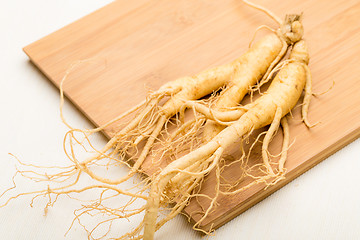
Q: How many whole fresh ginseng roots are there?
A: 2